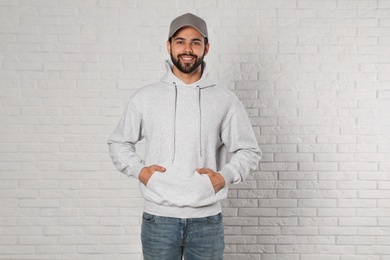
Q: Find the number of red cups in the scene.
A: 0